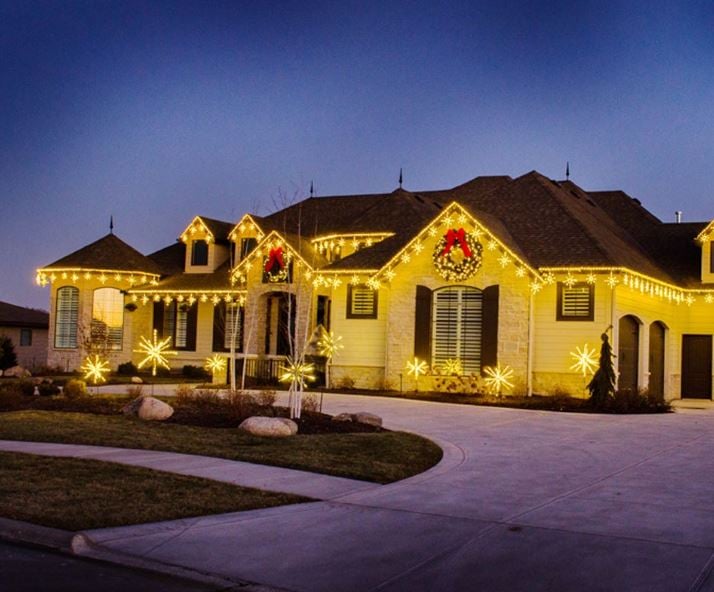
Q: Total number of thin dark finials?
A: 4